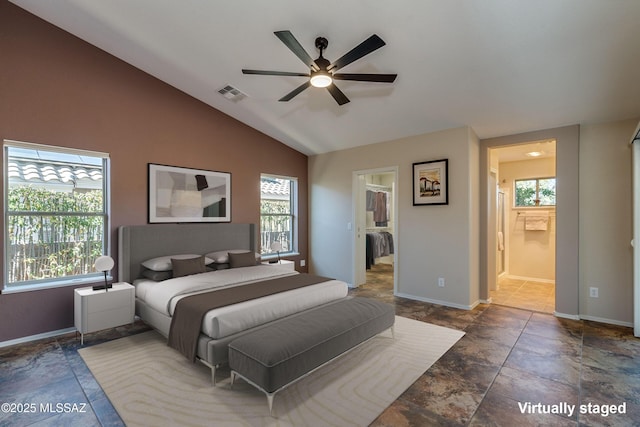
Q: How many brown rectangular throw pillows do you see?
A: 2